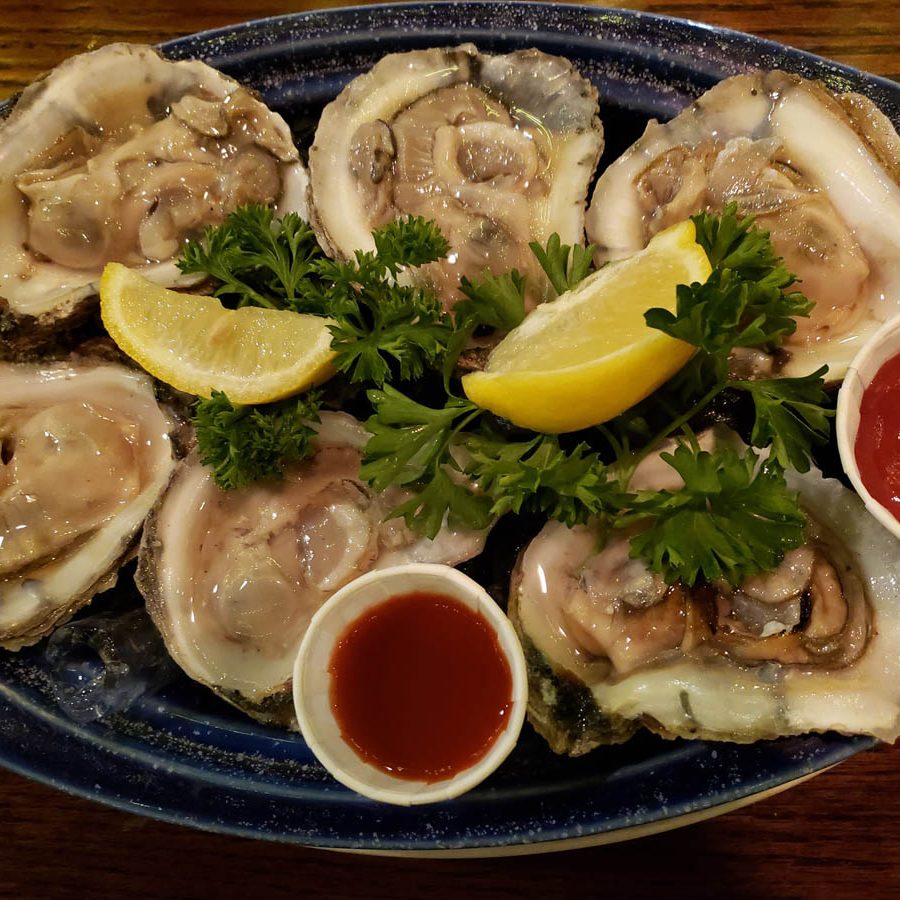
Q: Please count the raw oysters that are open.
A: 6